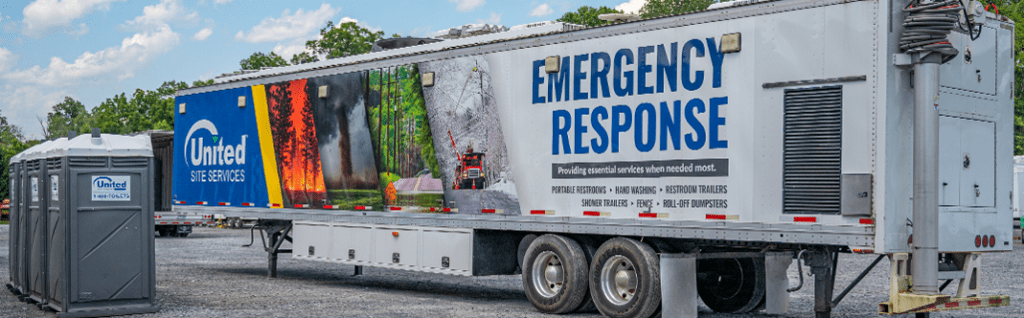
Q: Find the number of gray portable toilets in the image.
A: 4